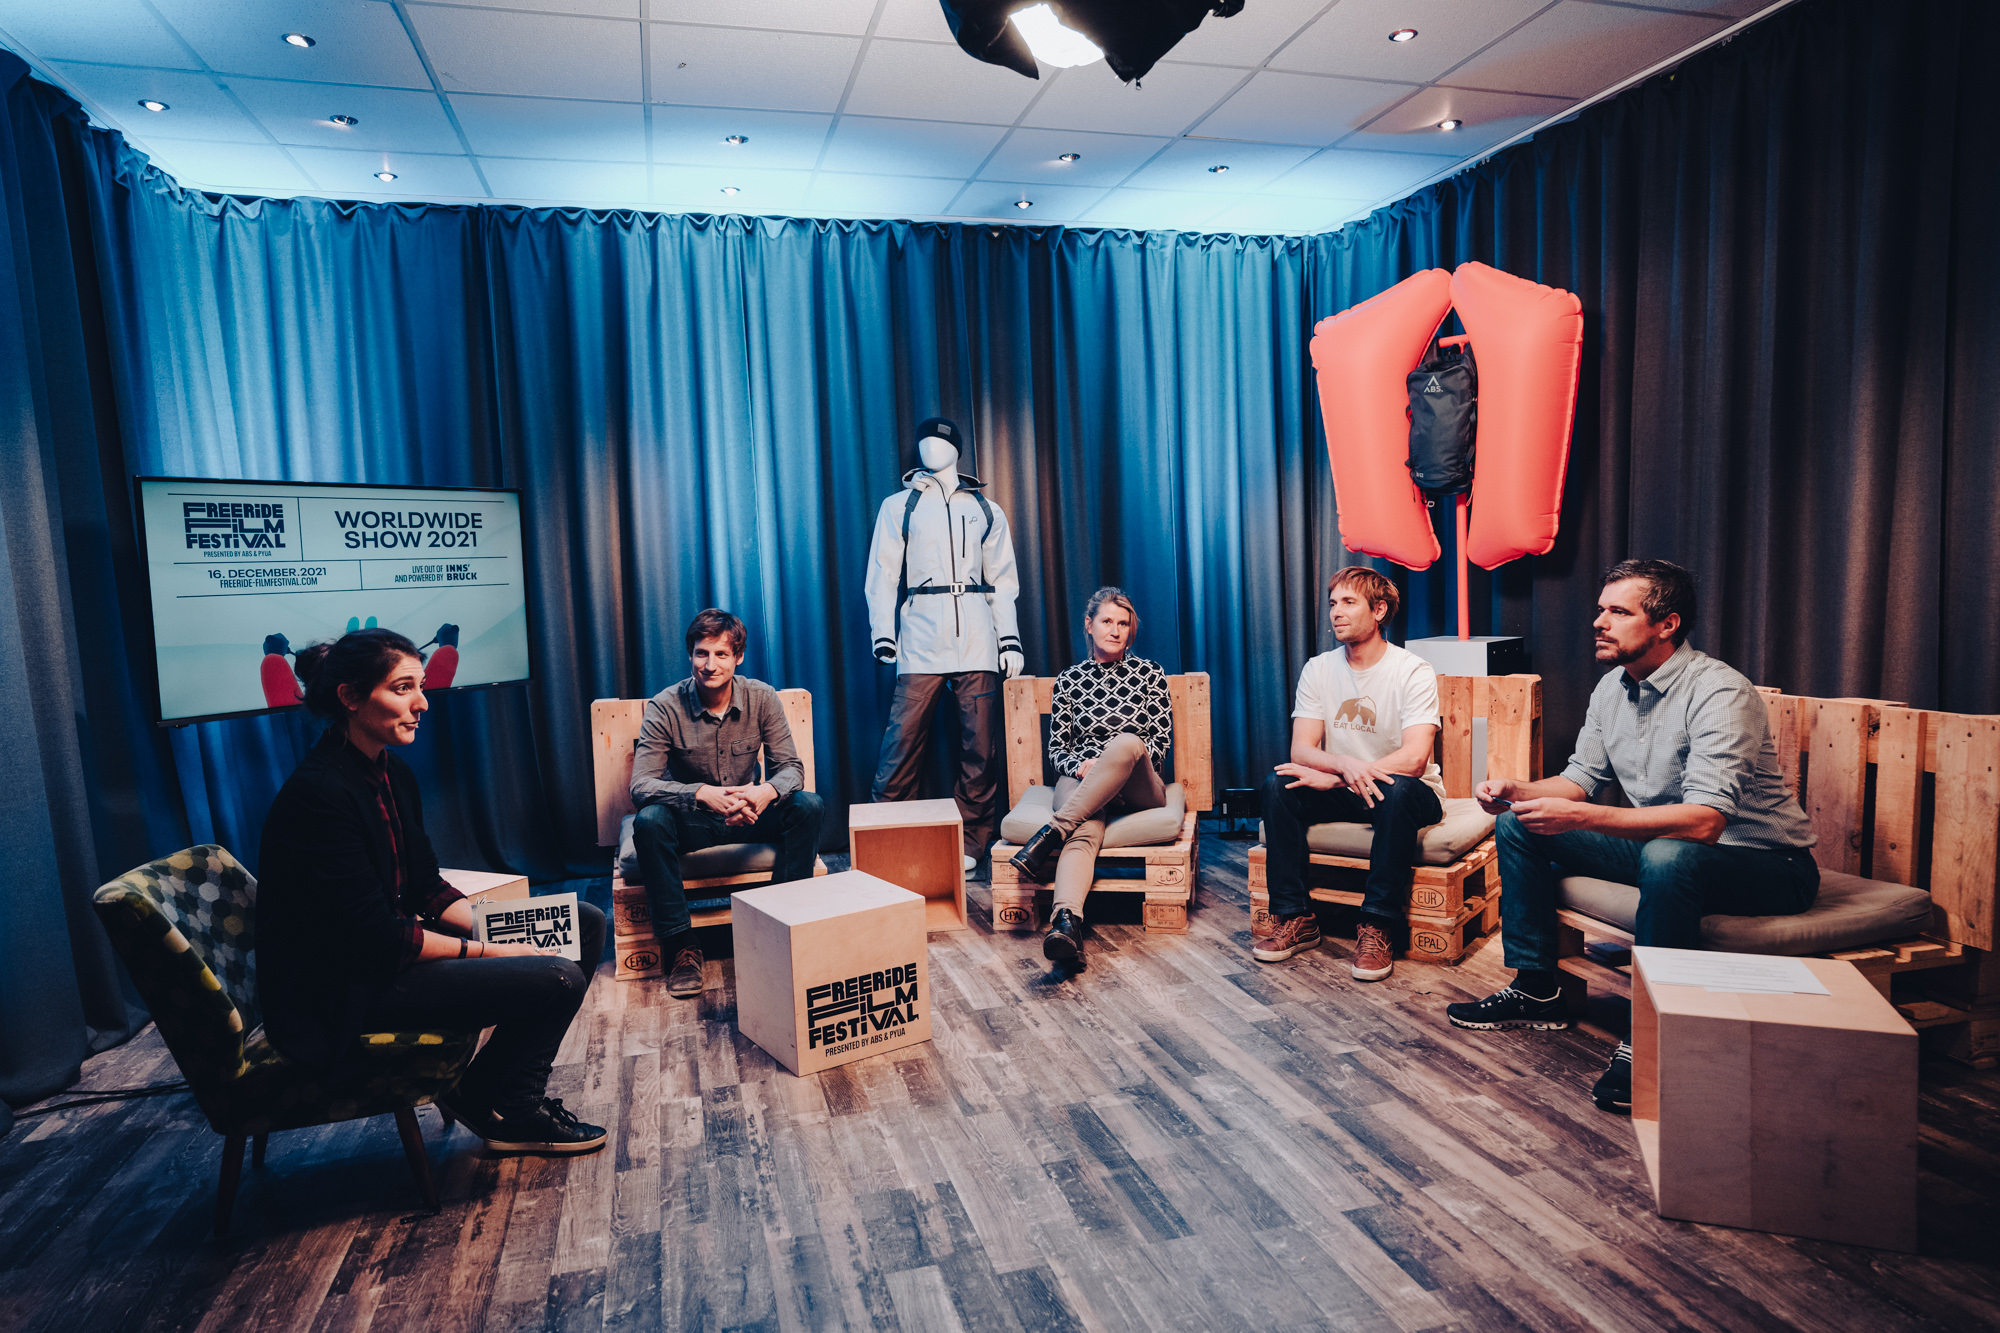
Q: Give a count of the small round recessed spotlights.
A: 11